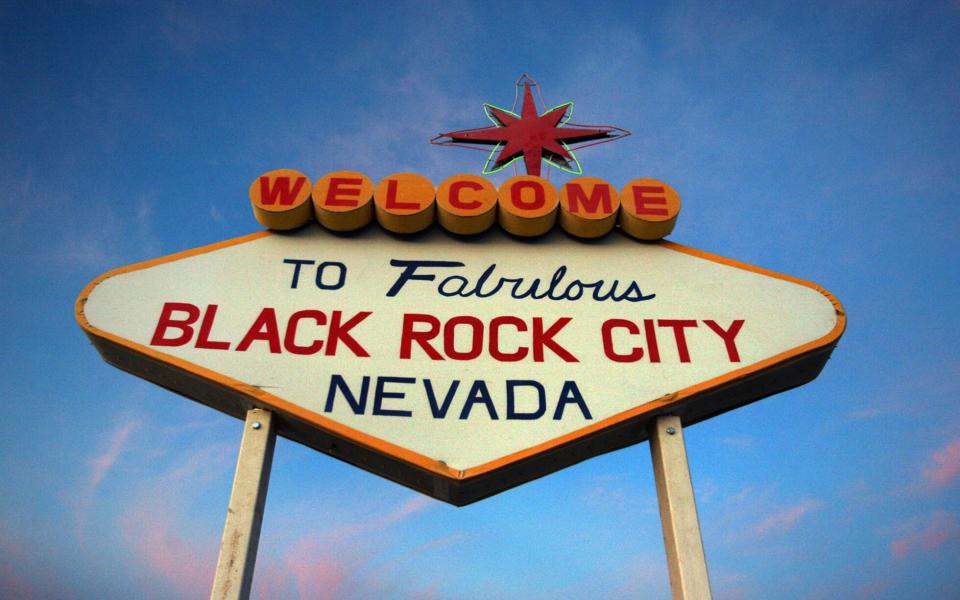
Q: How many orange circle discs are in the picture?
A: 7